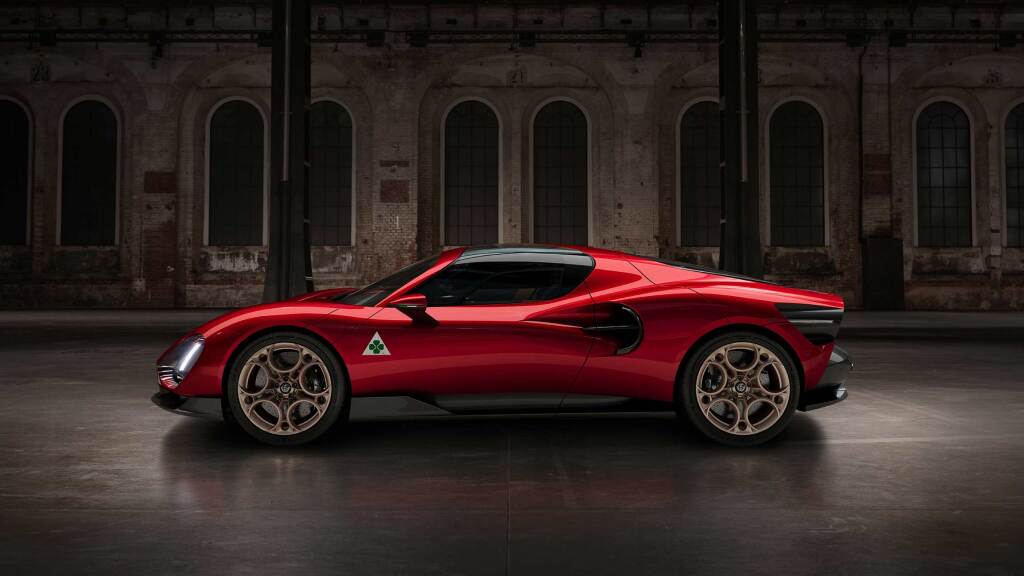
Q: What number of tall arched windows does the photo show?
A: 10